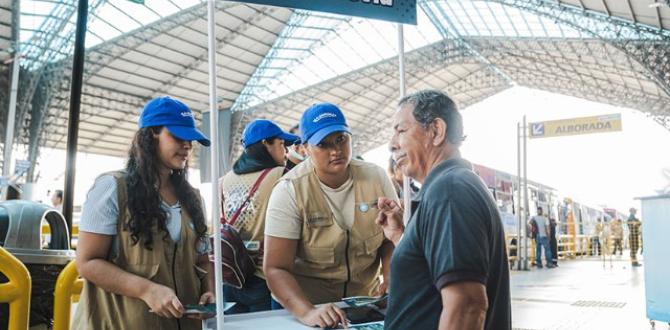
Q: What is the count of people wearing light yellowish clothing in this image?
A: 3